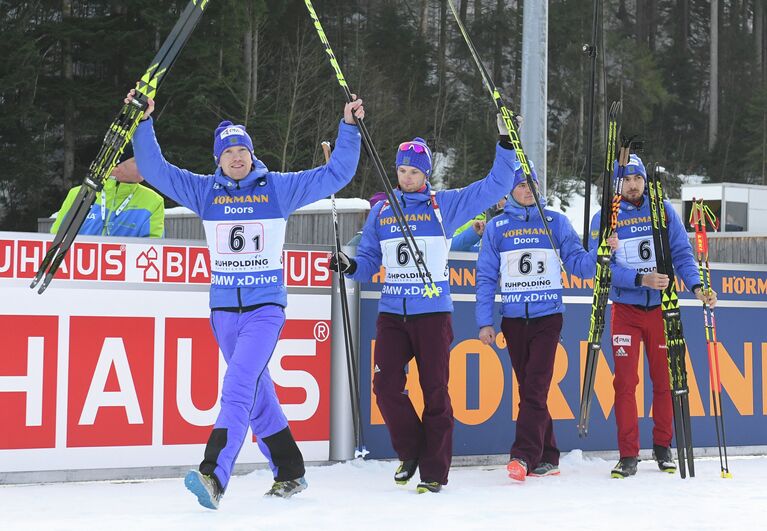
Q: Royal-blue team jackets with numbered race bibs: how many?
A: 4